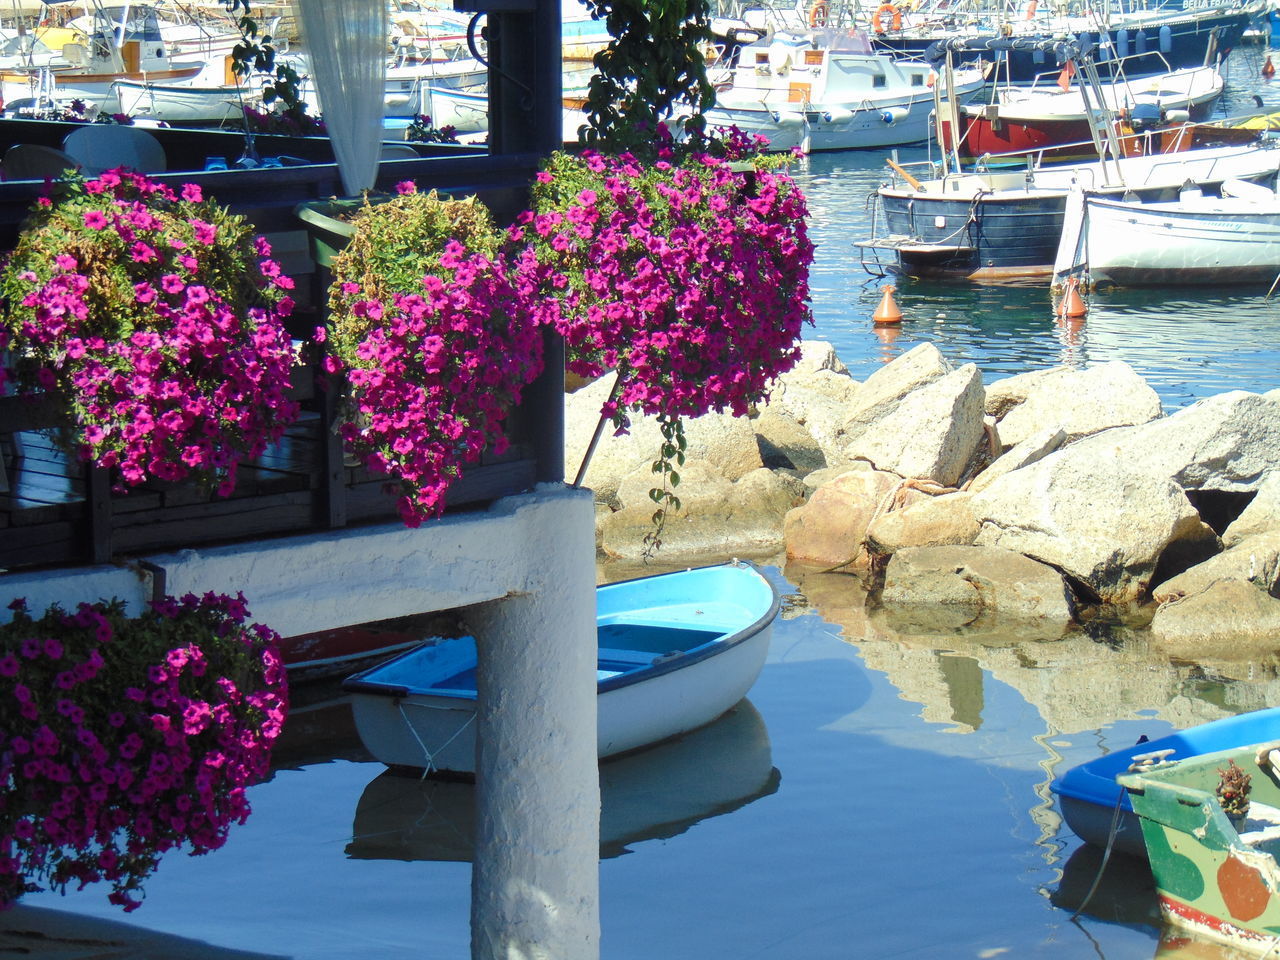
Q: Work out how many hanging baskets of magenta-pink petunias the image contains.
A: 4